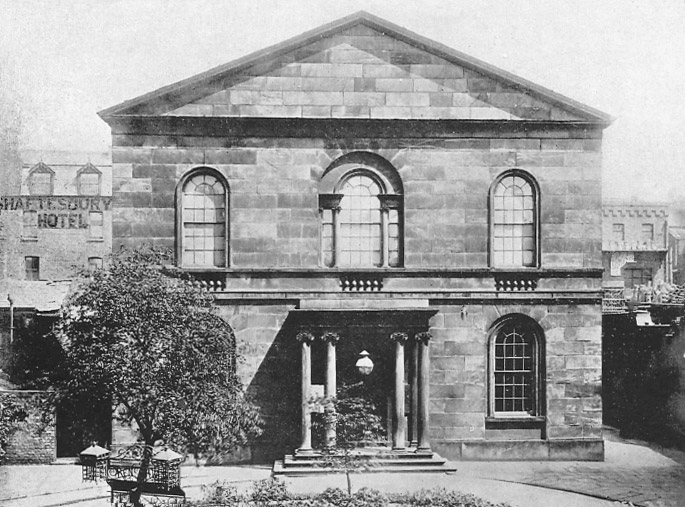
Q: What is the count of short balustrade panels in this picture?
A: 3